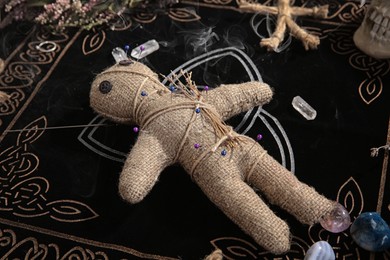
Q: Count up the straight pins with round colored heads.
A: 10